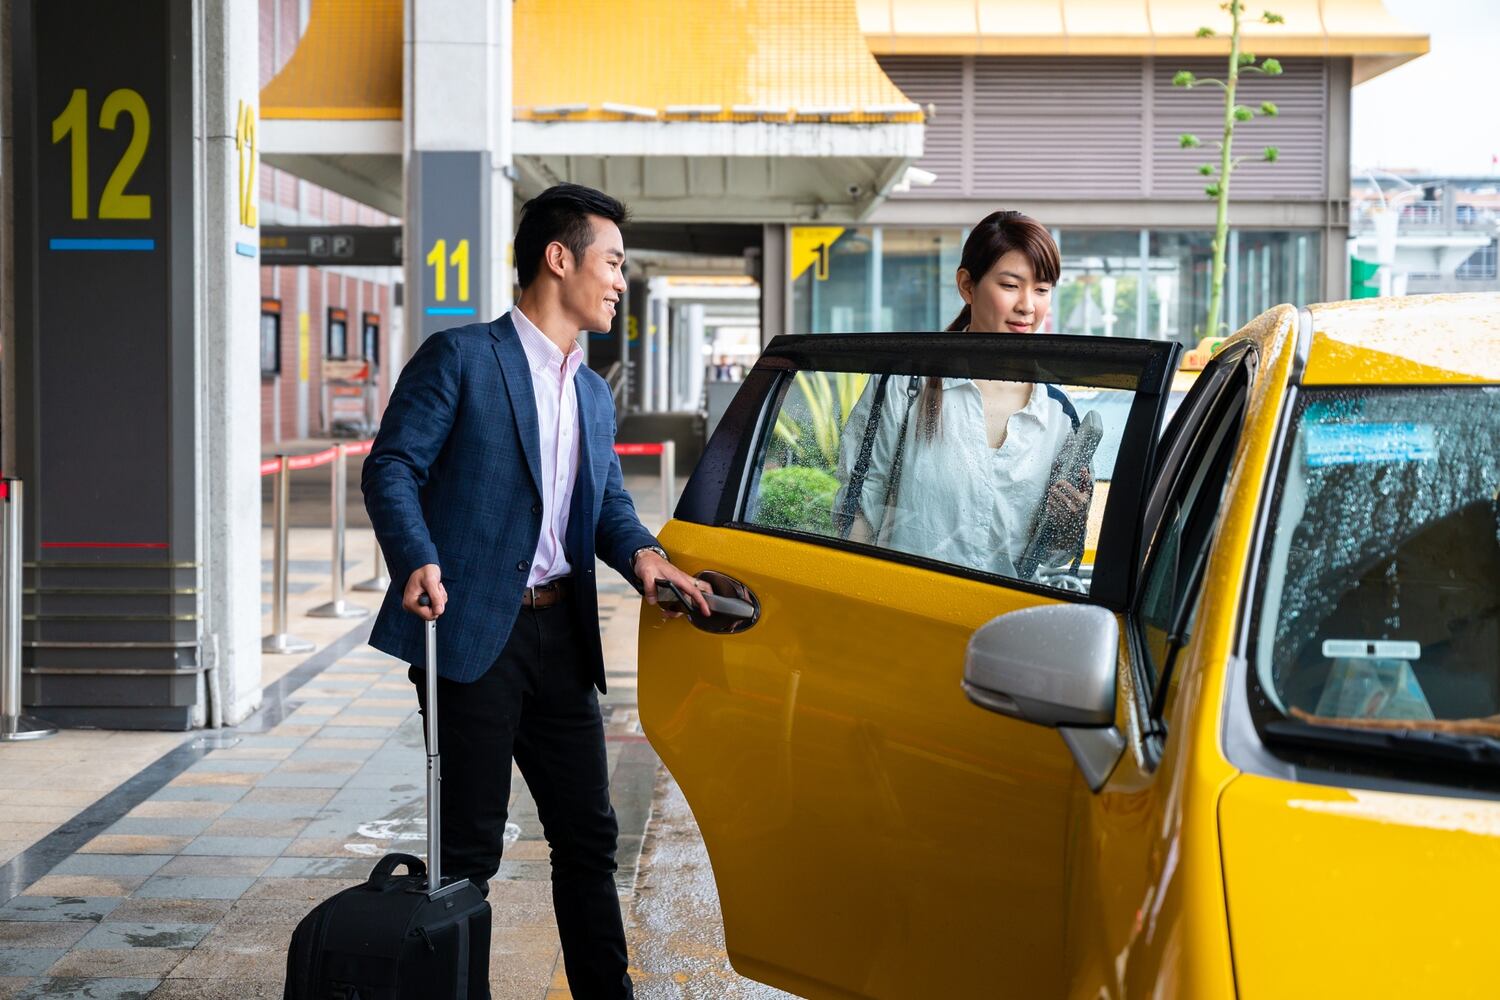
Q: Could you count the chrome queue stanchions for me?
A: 5